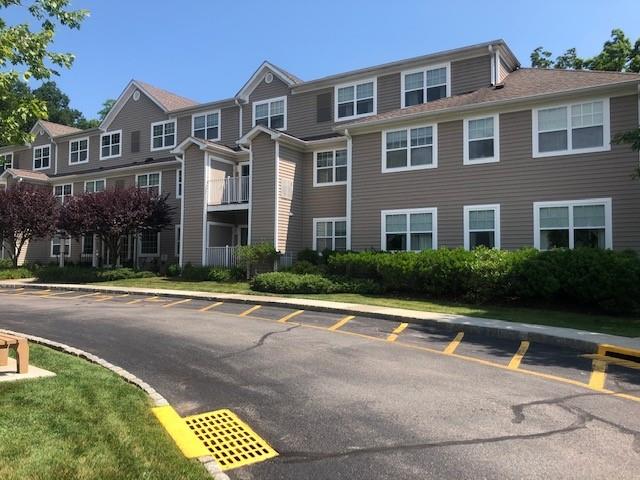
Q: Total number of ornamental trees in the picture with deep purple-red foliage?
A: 2